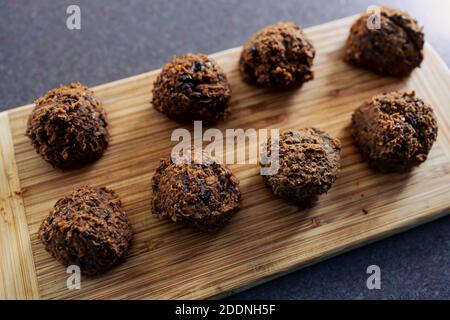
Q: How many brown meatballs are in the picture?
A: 8